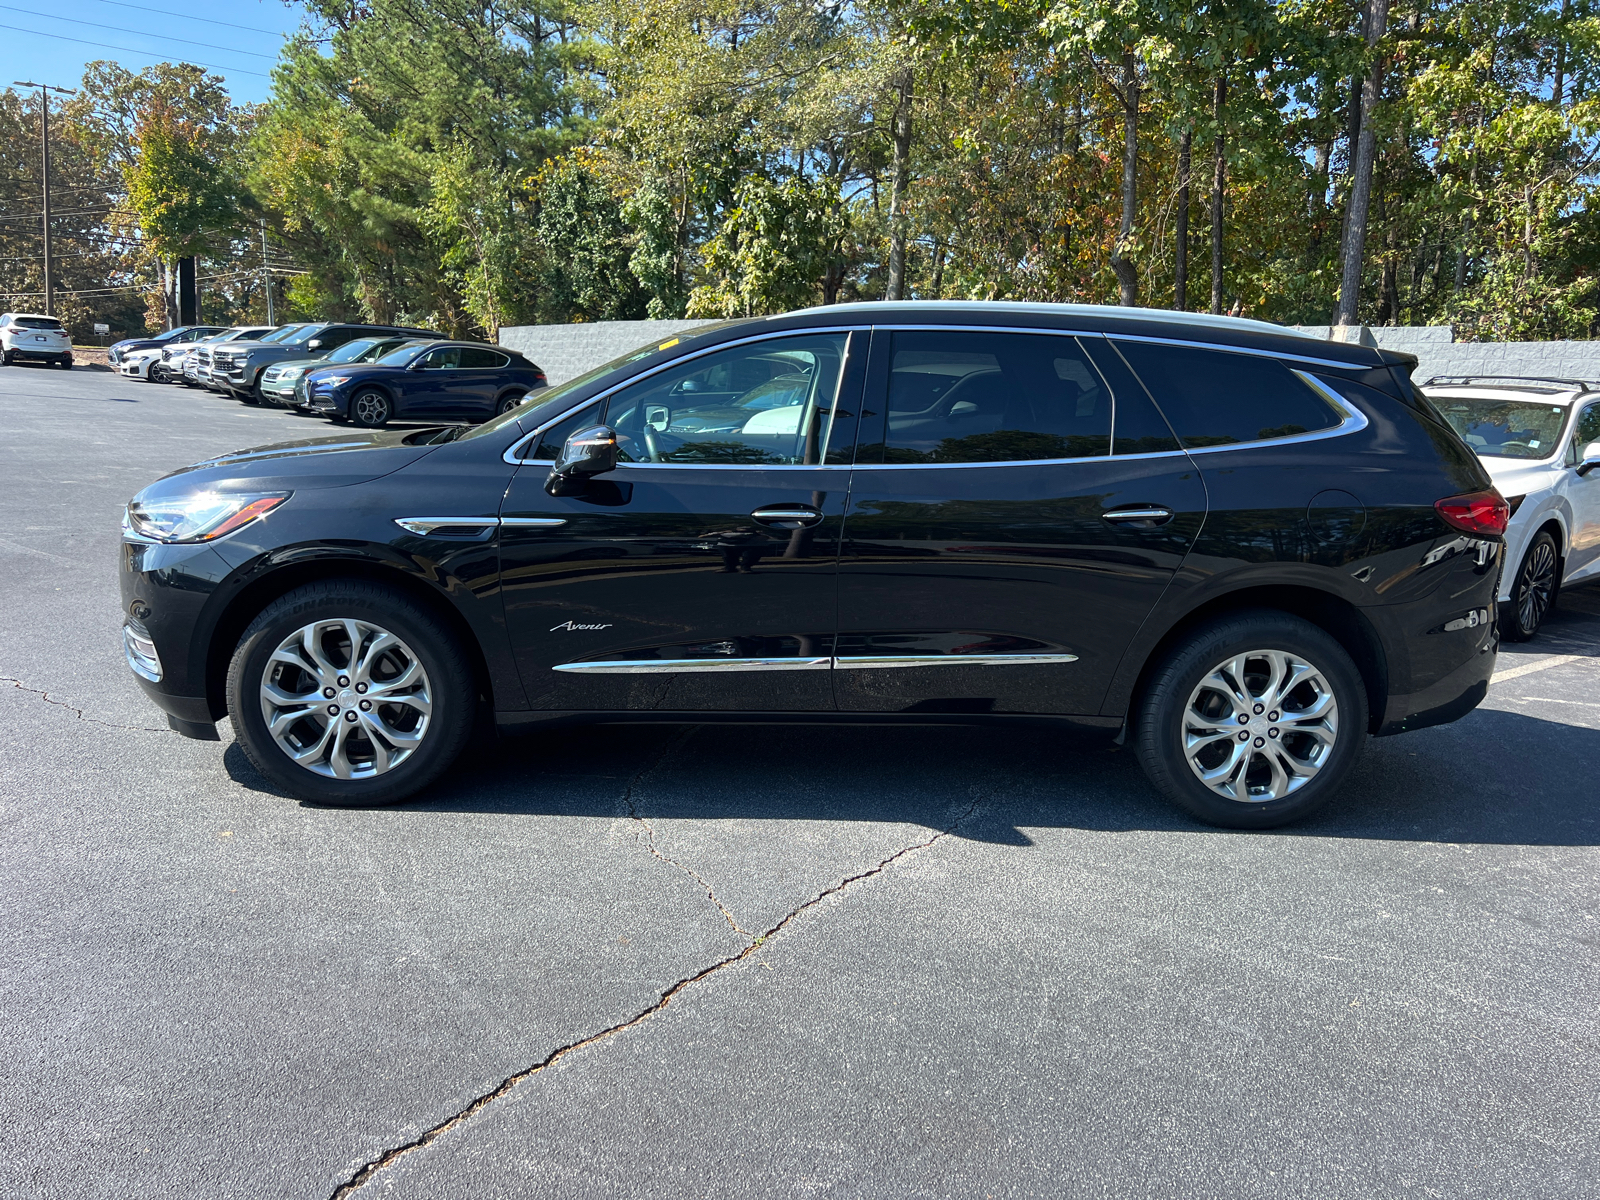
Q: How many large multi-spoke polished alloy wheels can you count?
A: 2